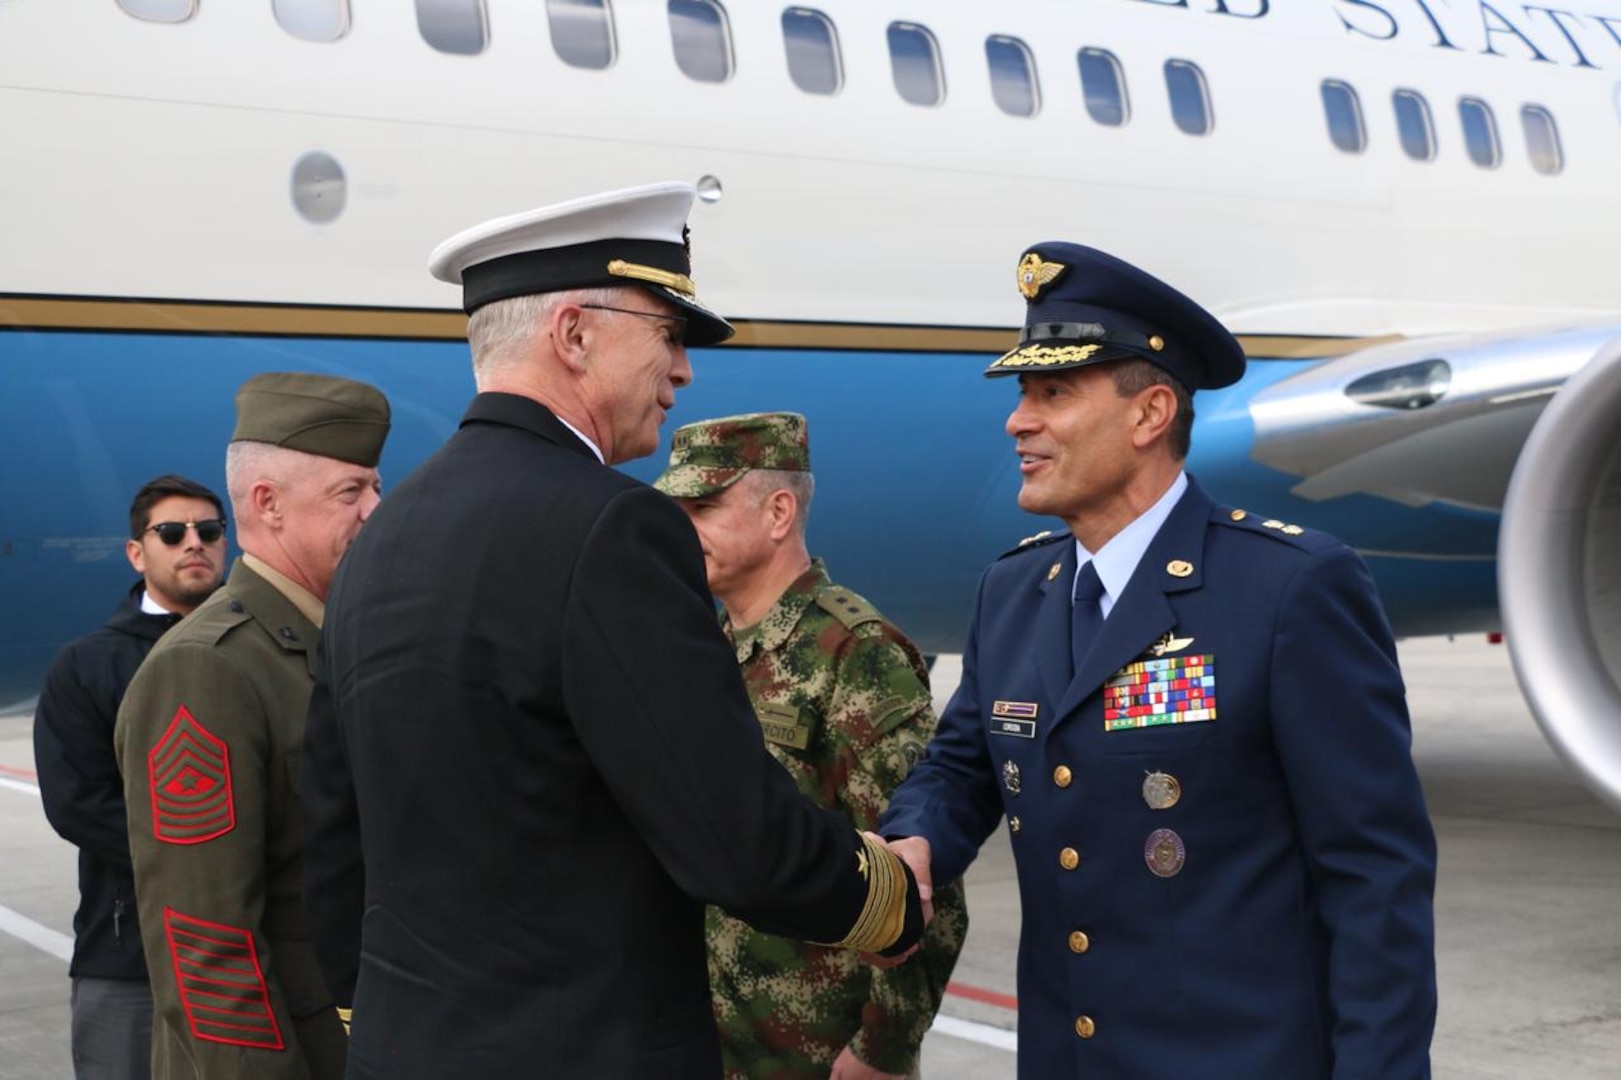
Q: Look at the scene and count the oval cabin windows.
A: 14